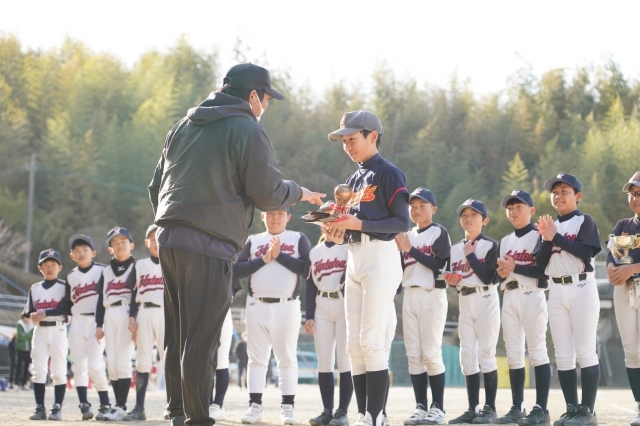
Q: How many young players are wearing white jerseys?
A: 10